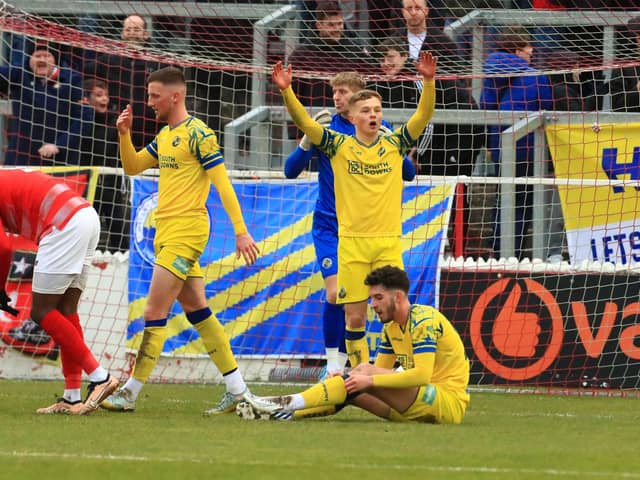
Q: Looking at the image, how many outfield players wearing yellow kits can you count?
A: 3